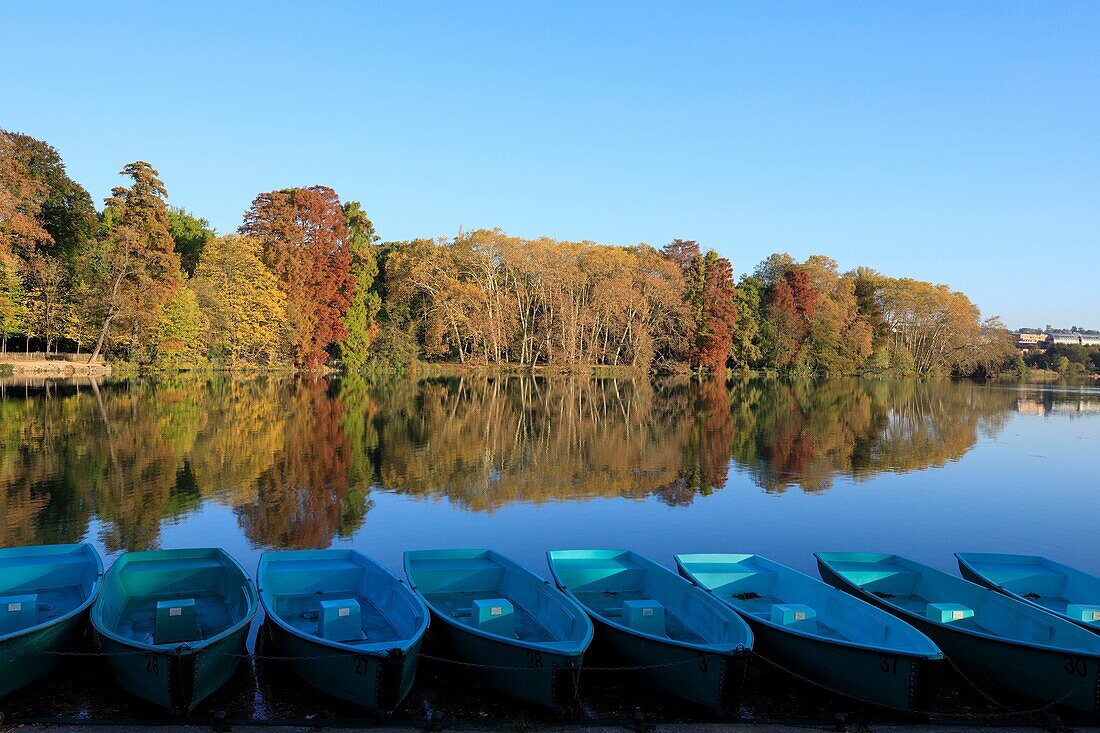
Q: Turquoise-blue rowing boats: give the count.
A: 8